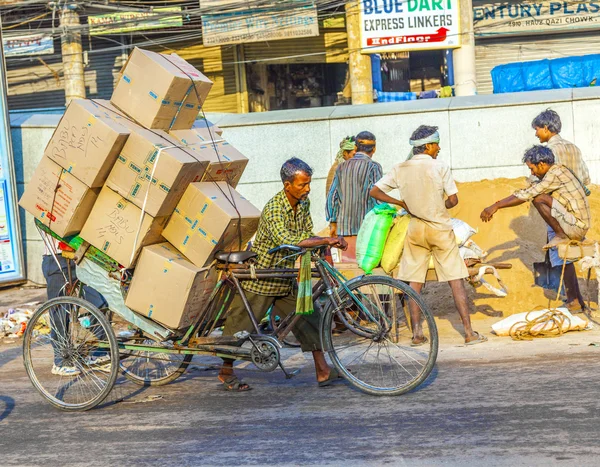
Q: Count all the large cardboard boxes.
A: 8